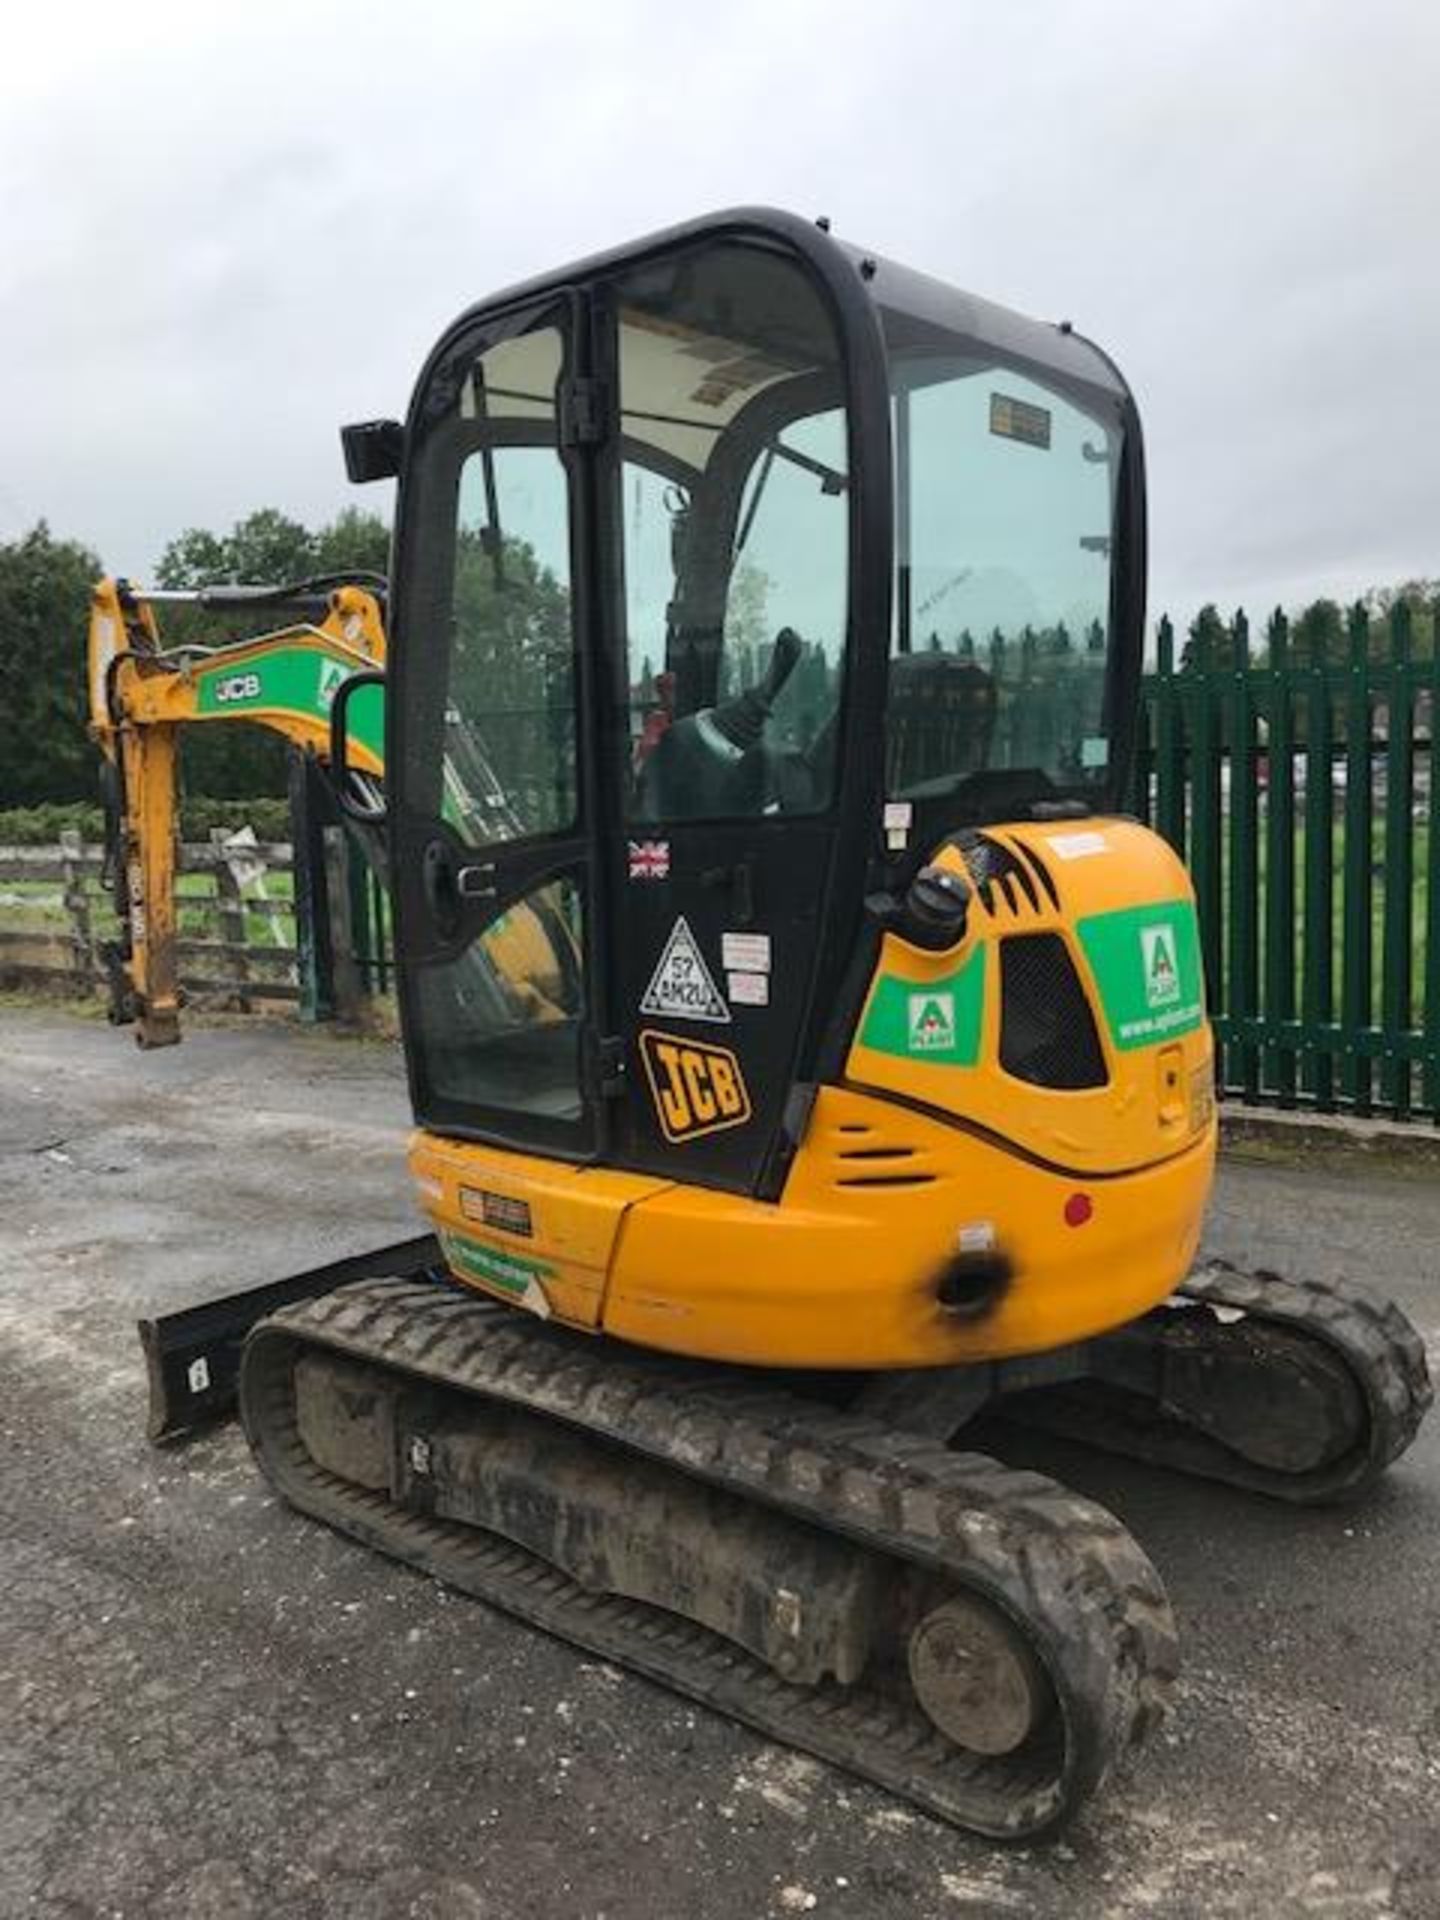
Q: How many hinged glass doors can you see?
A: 1